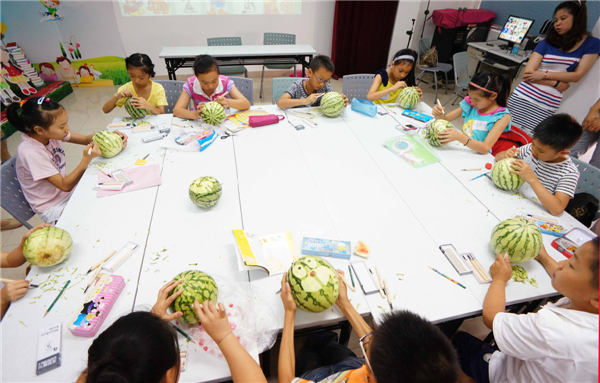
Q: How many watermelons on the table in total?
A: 12